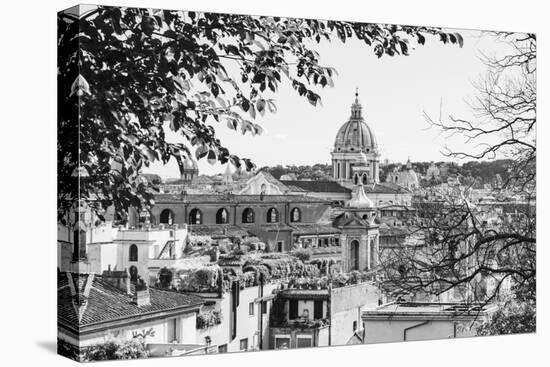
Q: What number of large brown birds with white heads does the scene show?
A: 0